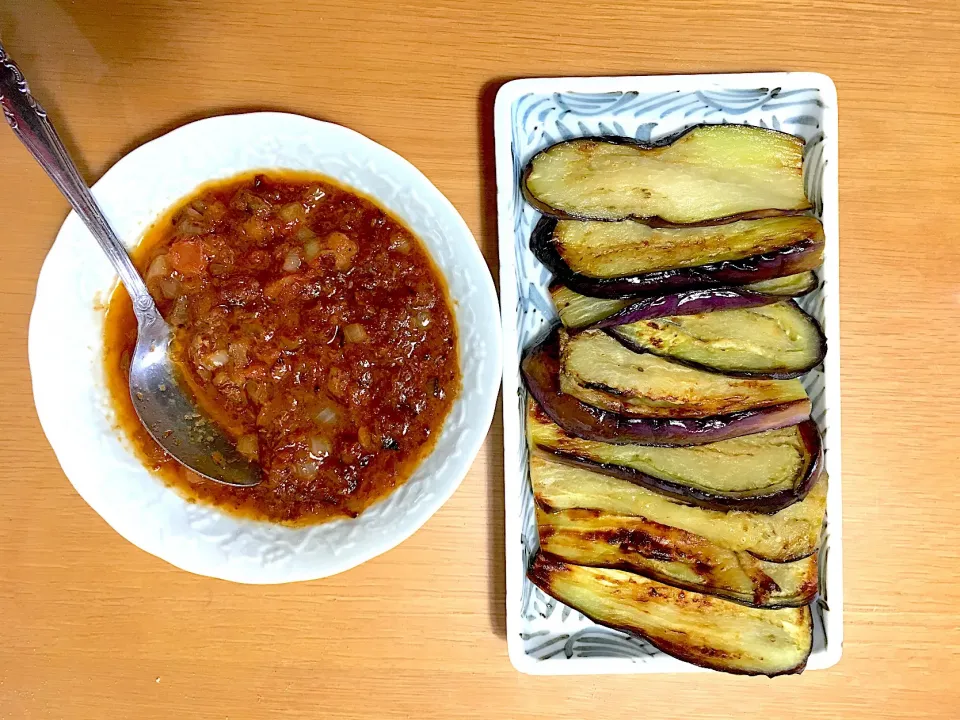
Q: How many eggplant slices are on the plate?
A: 9